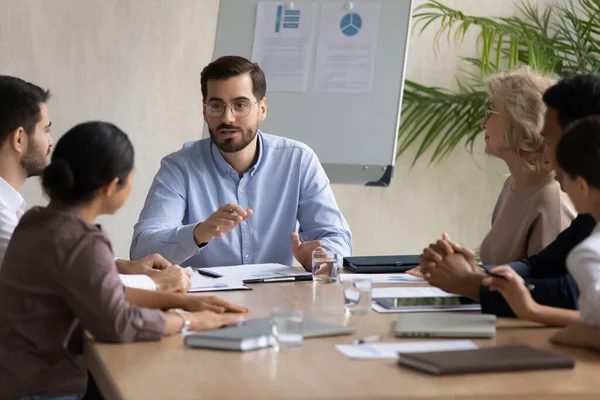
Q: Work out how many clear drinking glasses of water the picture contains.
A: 3